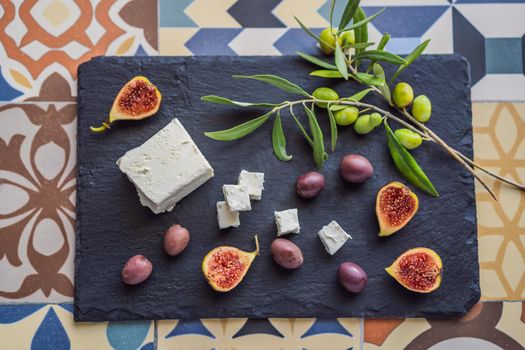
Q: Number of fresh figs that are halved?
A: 4